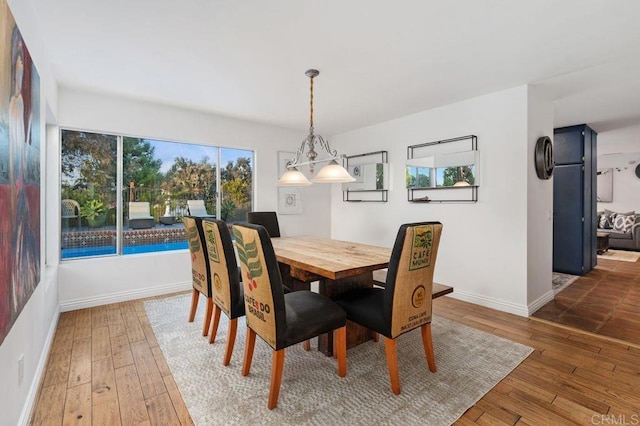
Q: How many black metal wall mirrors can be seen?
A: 2